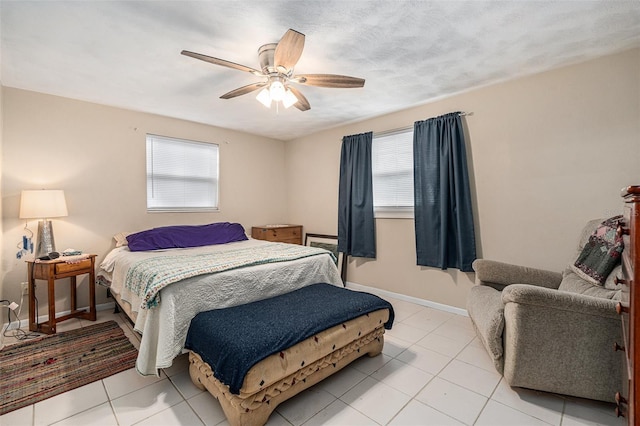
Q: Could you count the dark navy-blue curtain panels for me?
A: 2